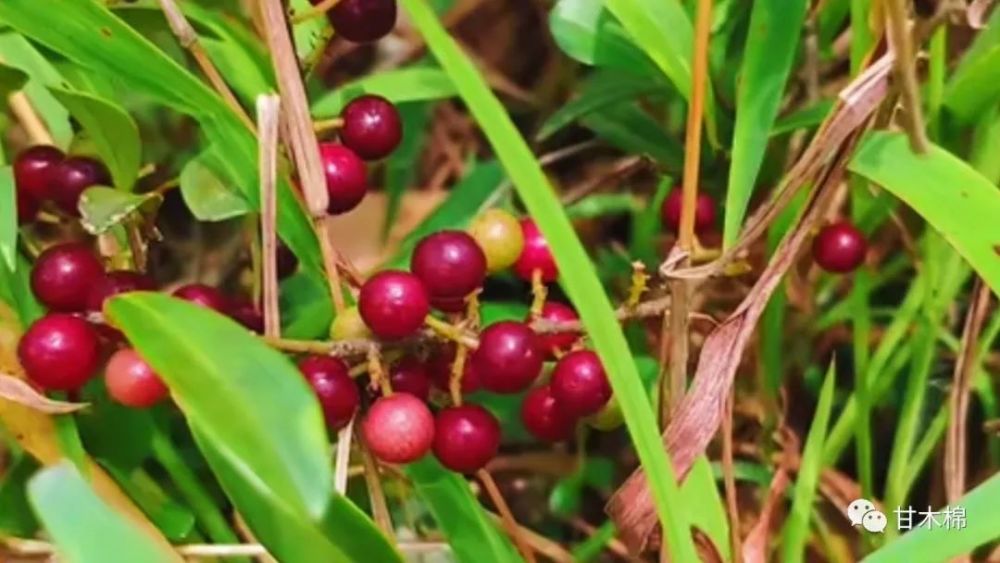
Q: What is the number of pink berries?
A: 2